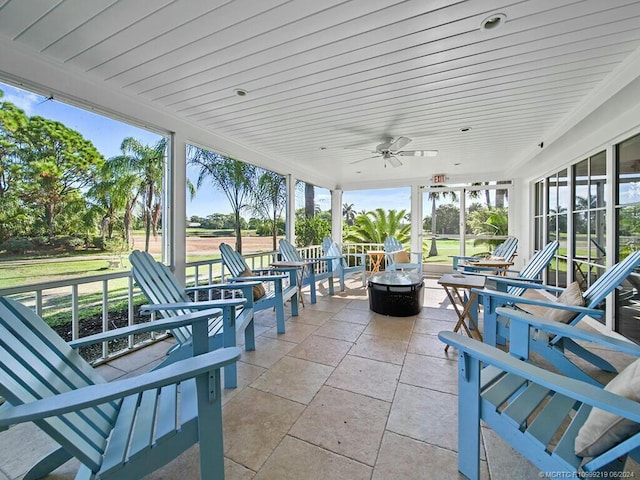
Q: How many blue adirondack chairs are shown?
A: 10